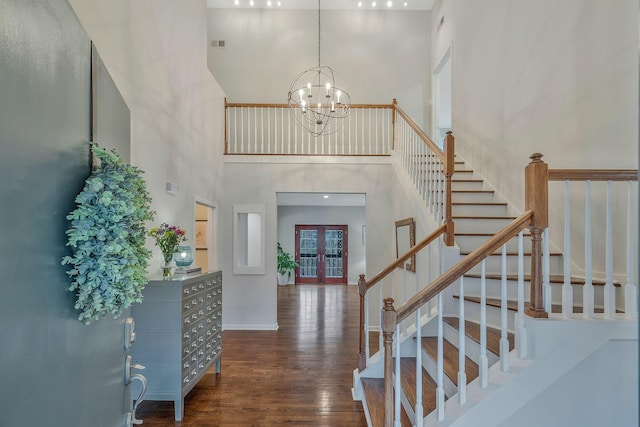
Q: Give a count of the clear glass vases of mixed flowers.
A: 1